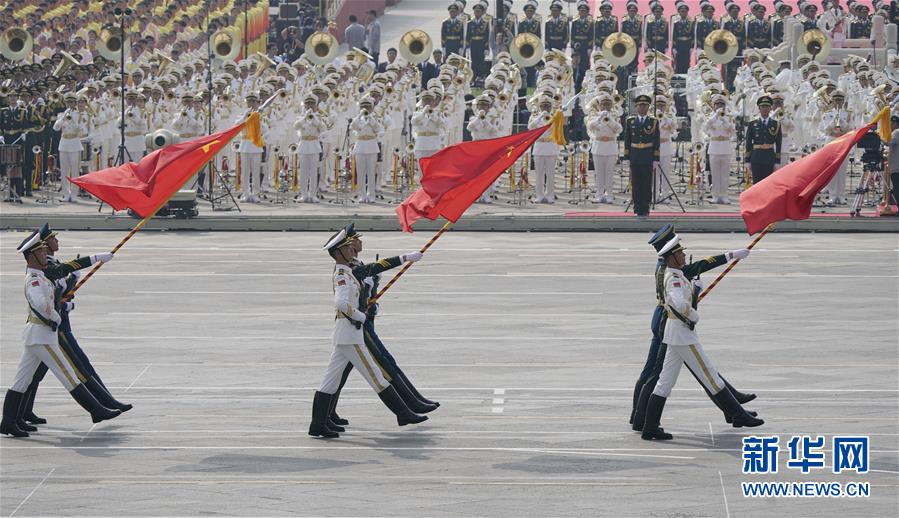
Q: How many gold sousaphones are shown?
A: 9